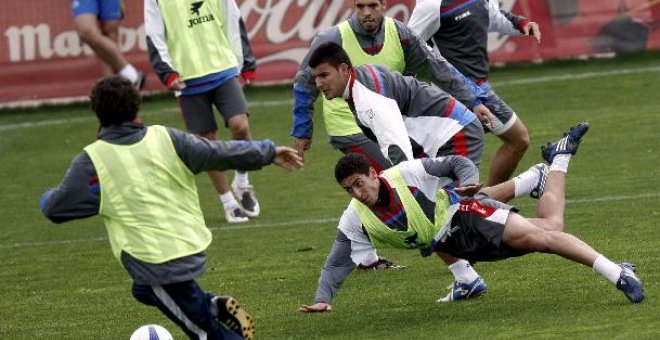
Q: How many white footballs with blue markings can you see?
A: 1